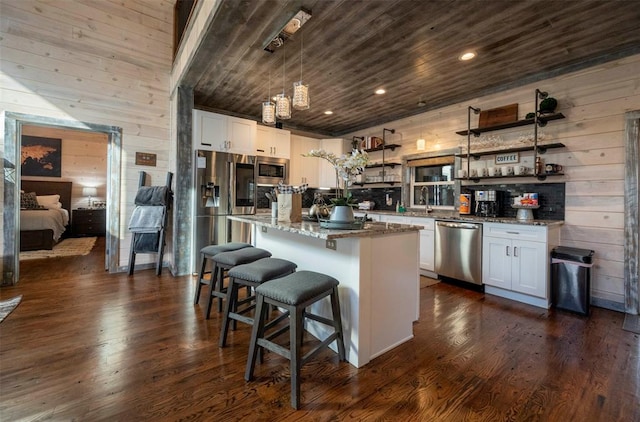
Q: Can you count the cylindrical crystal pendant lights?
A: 3